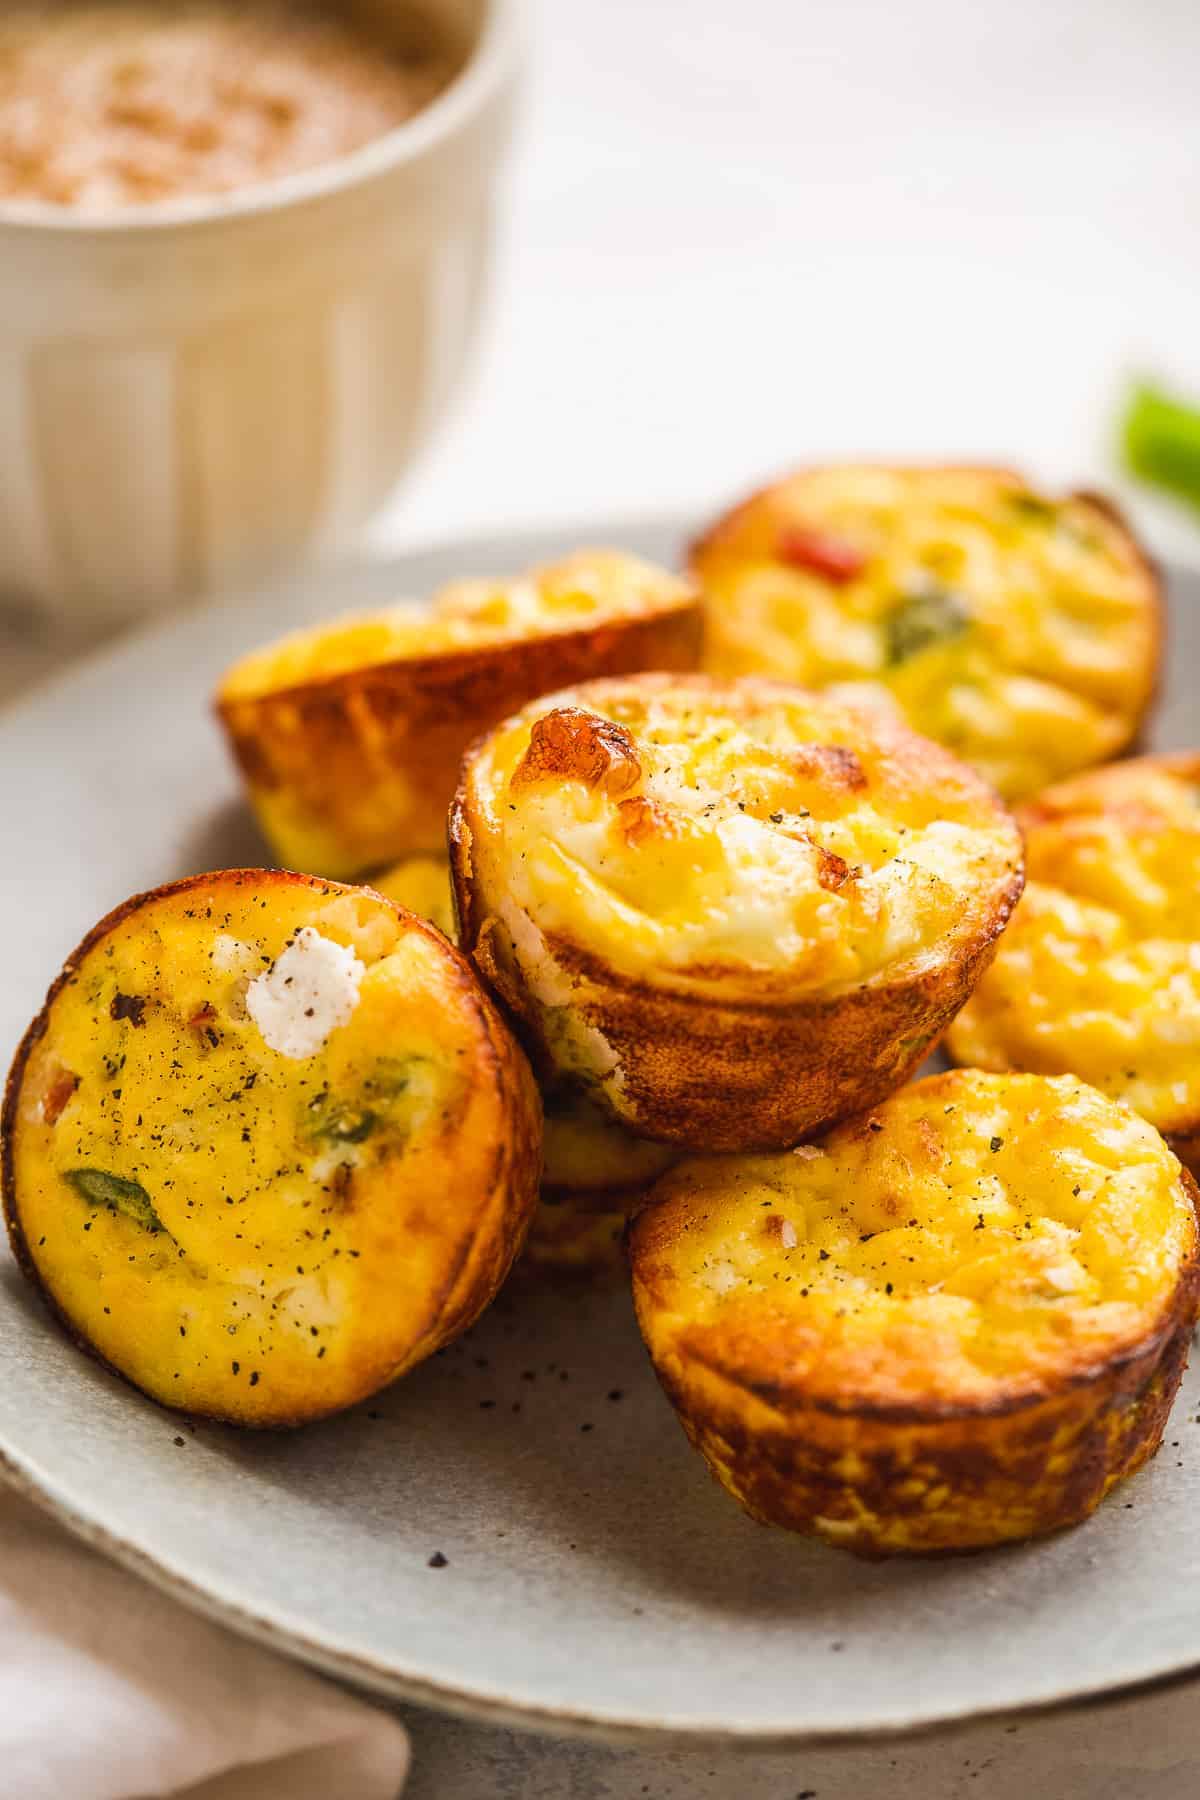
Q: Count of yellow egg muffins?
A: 7